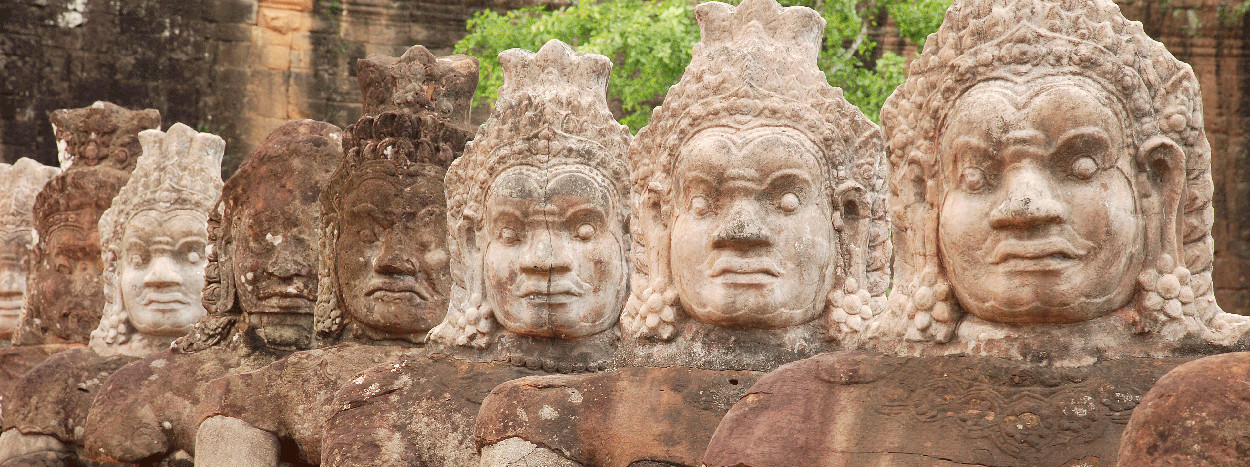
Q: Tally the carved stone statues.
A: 8